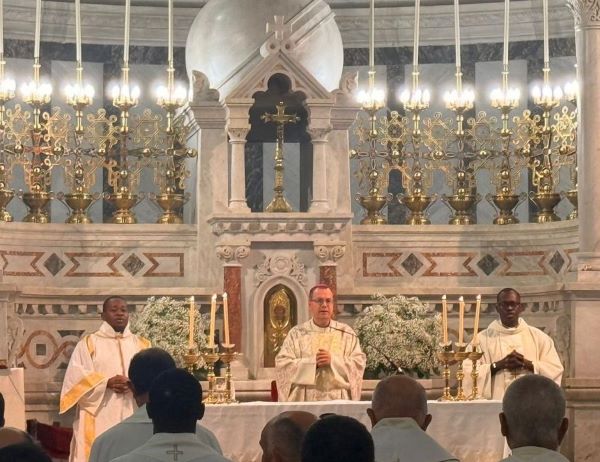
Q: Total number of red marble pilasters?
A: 2